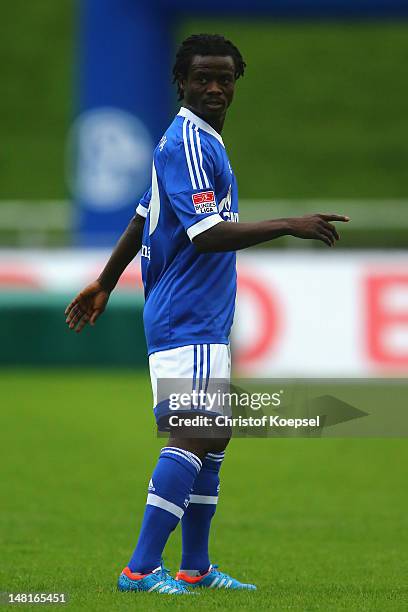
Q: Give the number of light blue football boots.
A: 2